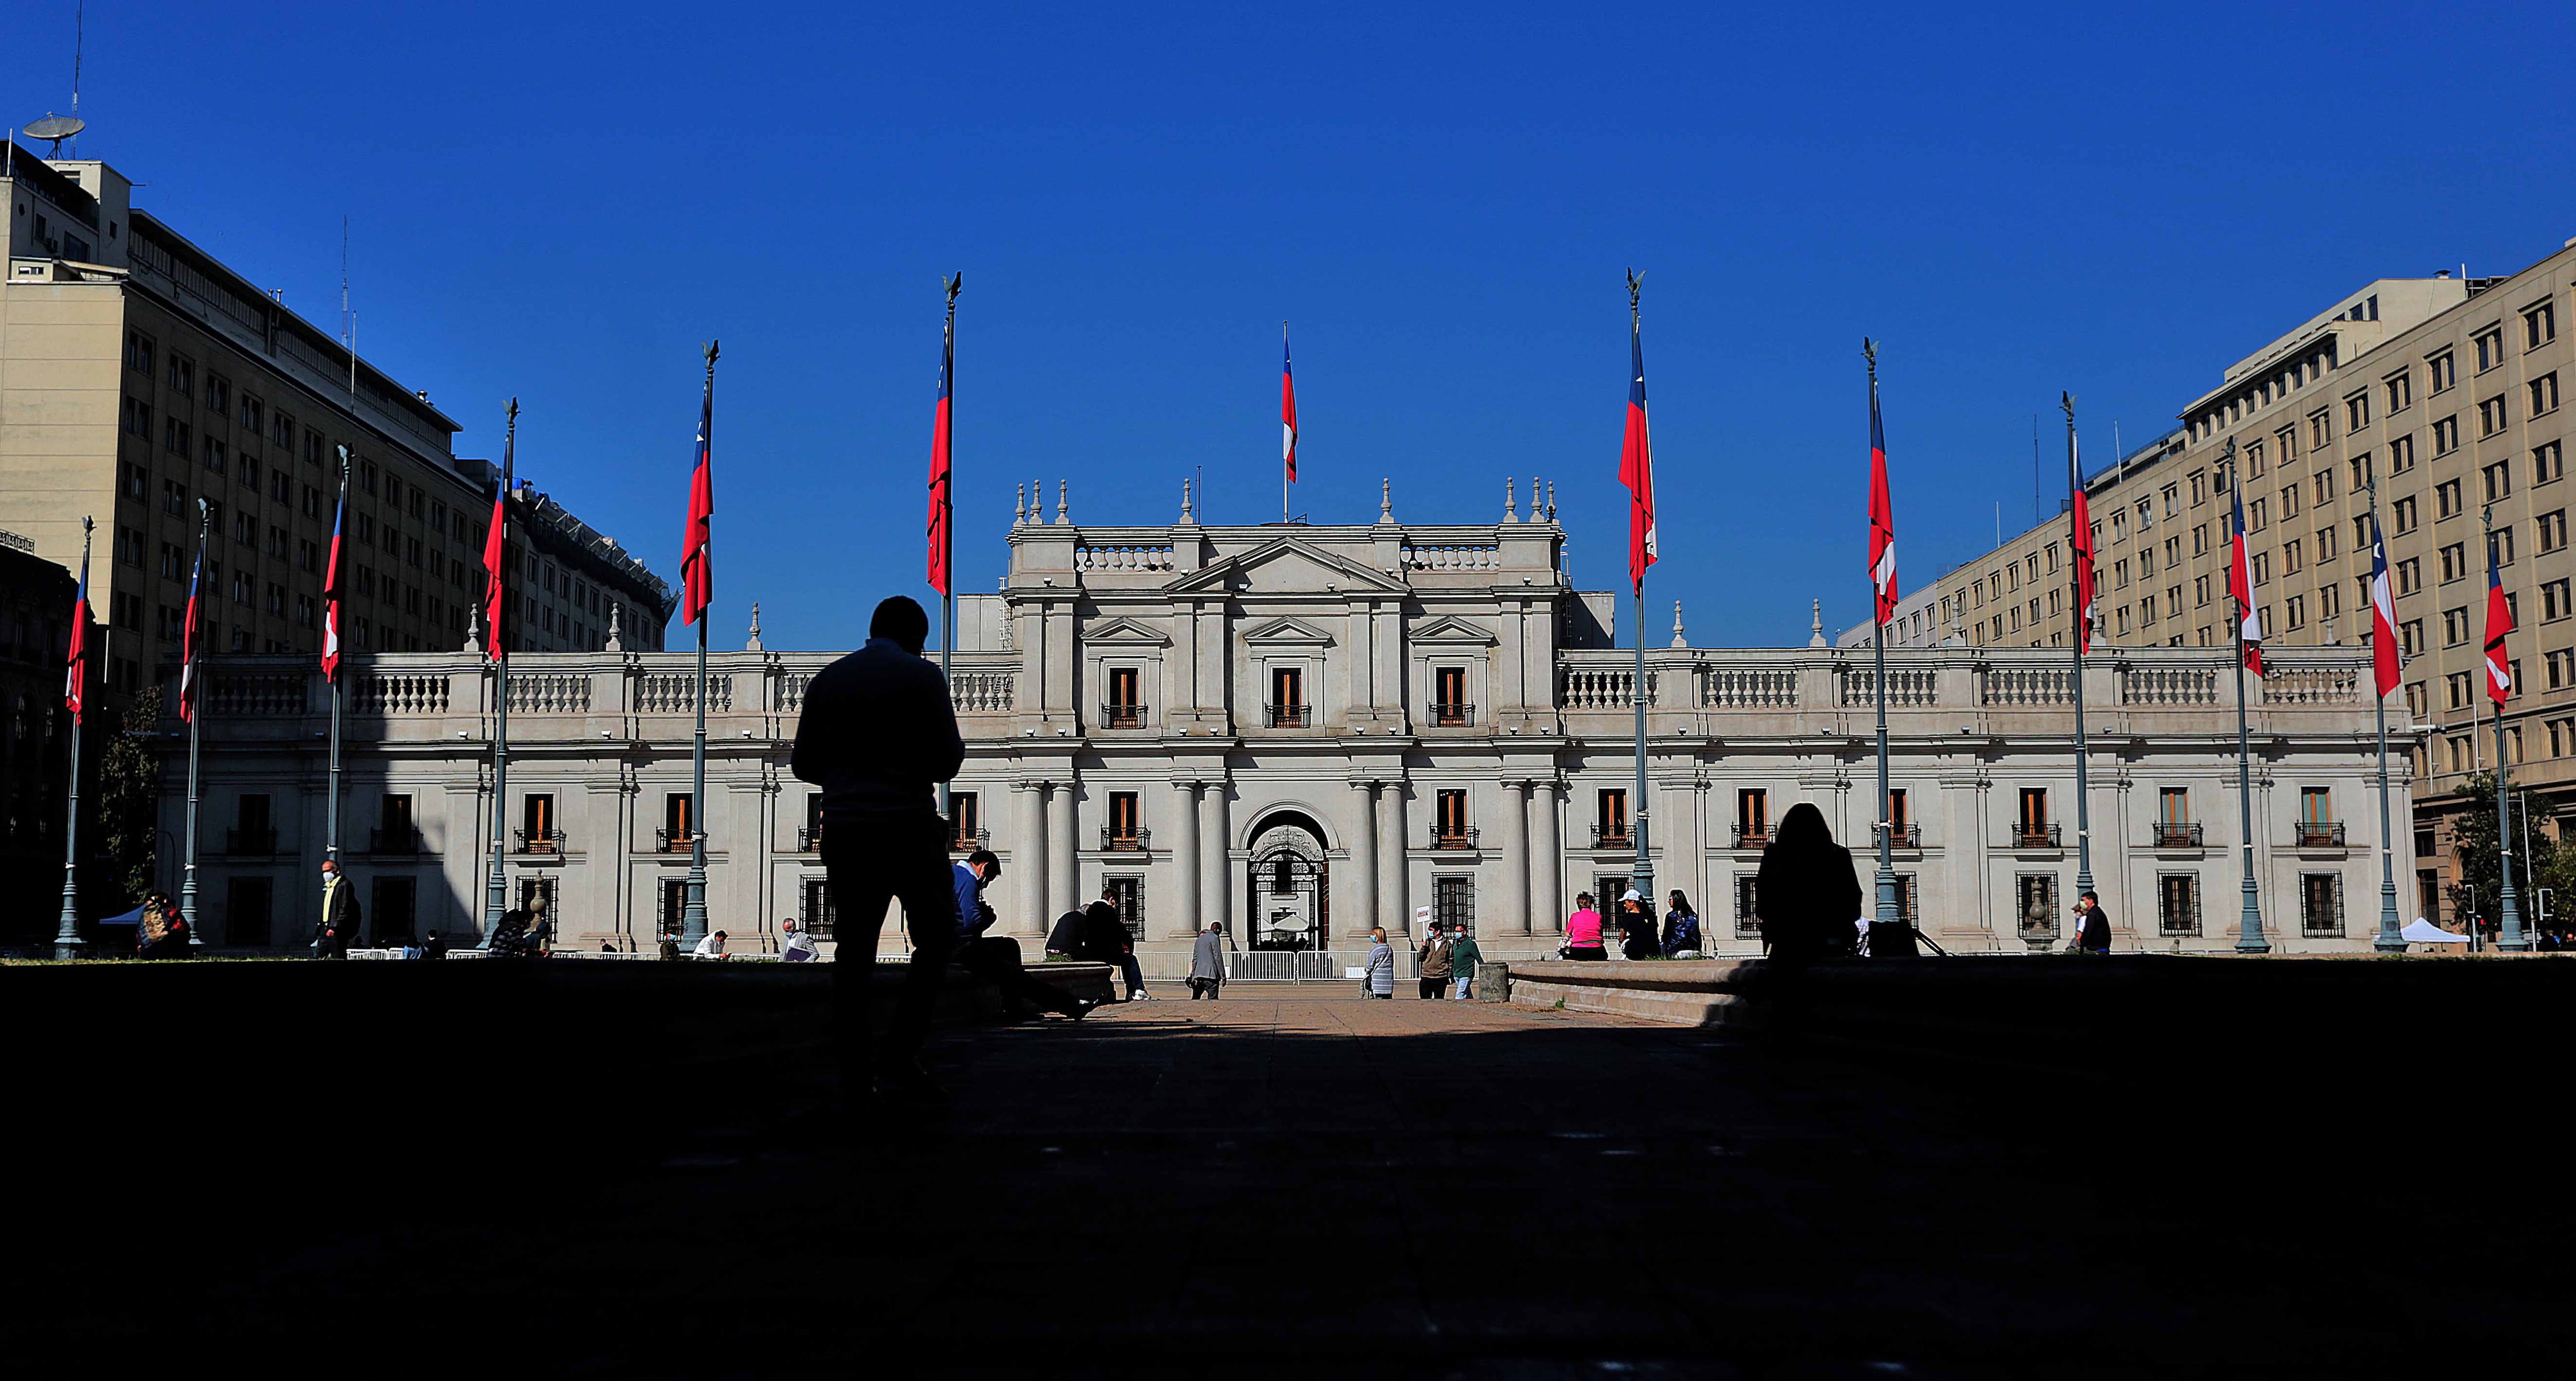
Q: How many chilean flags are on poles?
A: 13